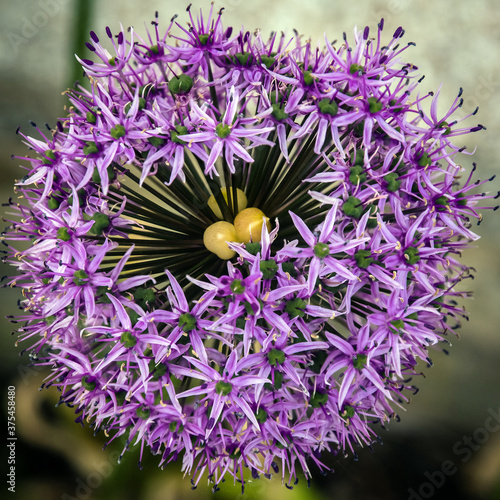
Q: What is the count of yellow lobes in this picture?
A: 3